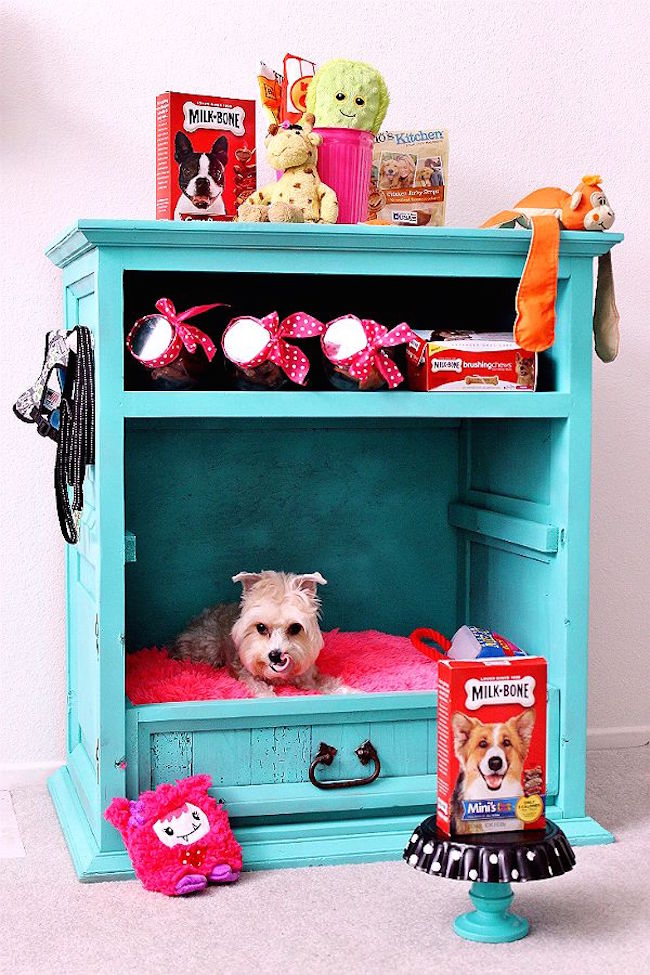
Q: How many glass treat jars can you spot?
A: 3